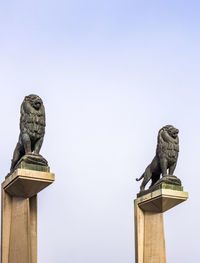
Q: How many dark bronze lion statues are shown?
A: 2